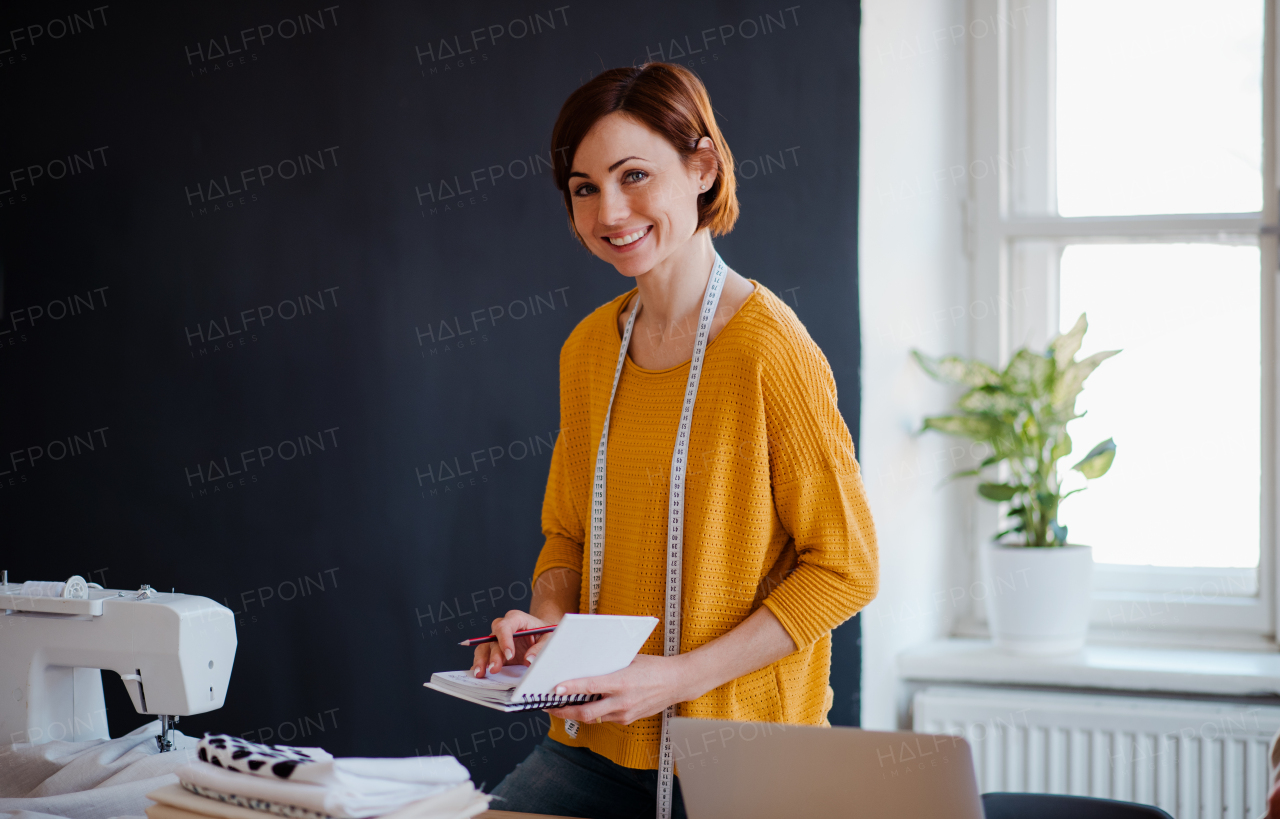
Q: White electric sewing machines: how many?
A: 1